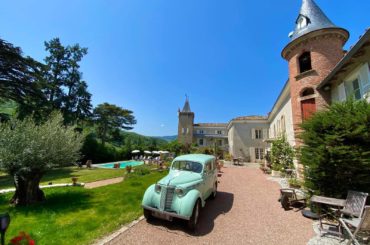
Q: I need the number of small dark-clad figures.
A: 0